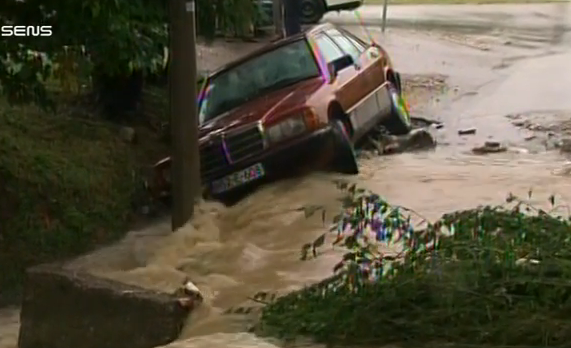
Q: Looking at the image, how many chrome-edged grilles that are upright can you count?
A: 1